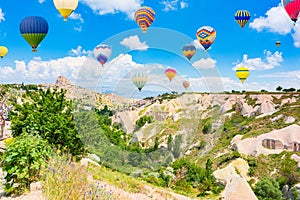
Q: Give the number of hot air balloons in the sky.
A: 14